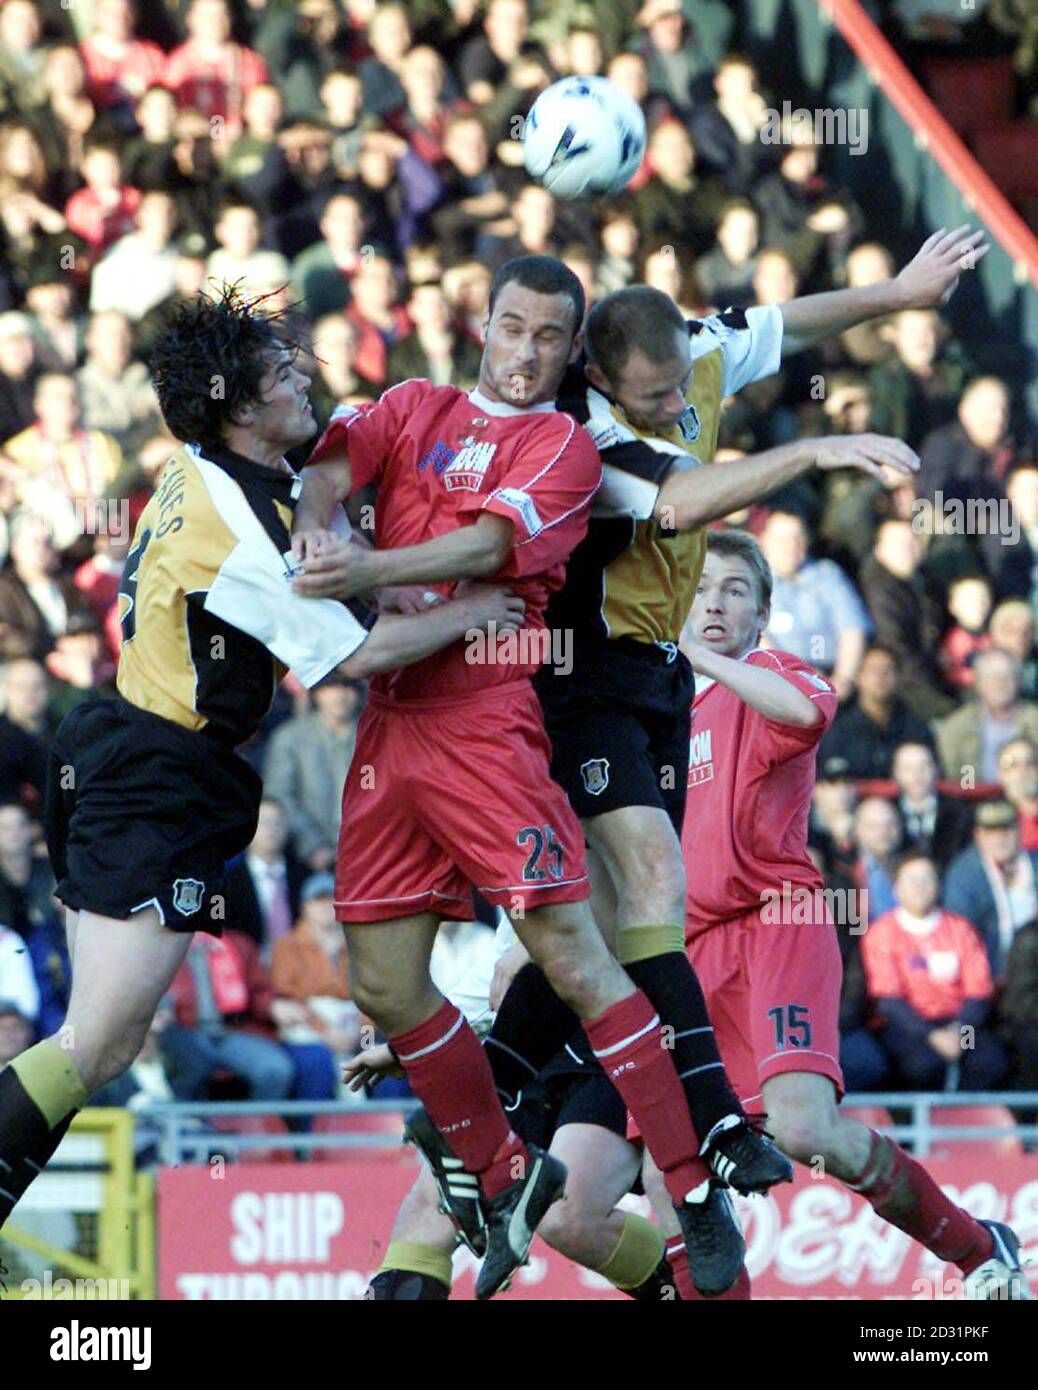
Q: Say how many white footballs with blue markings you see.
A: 1